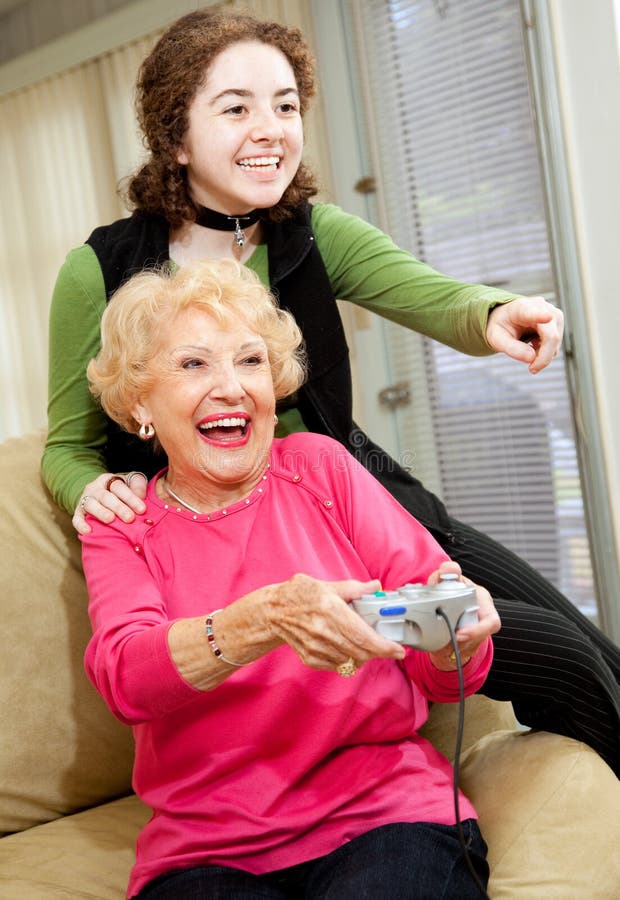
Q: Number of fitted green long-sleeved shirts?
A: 1